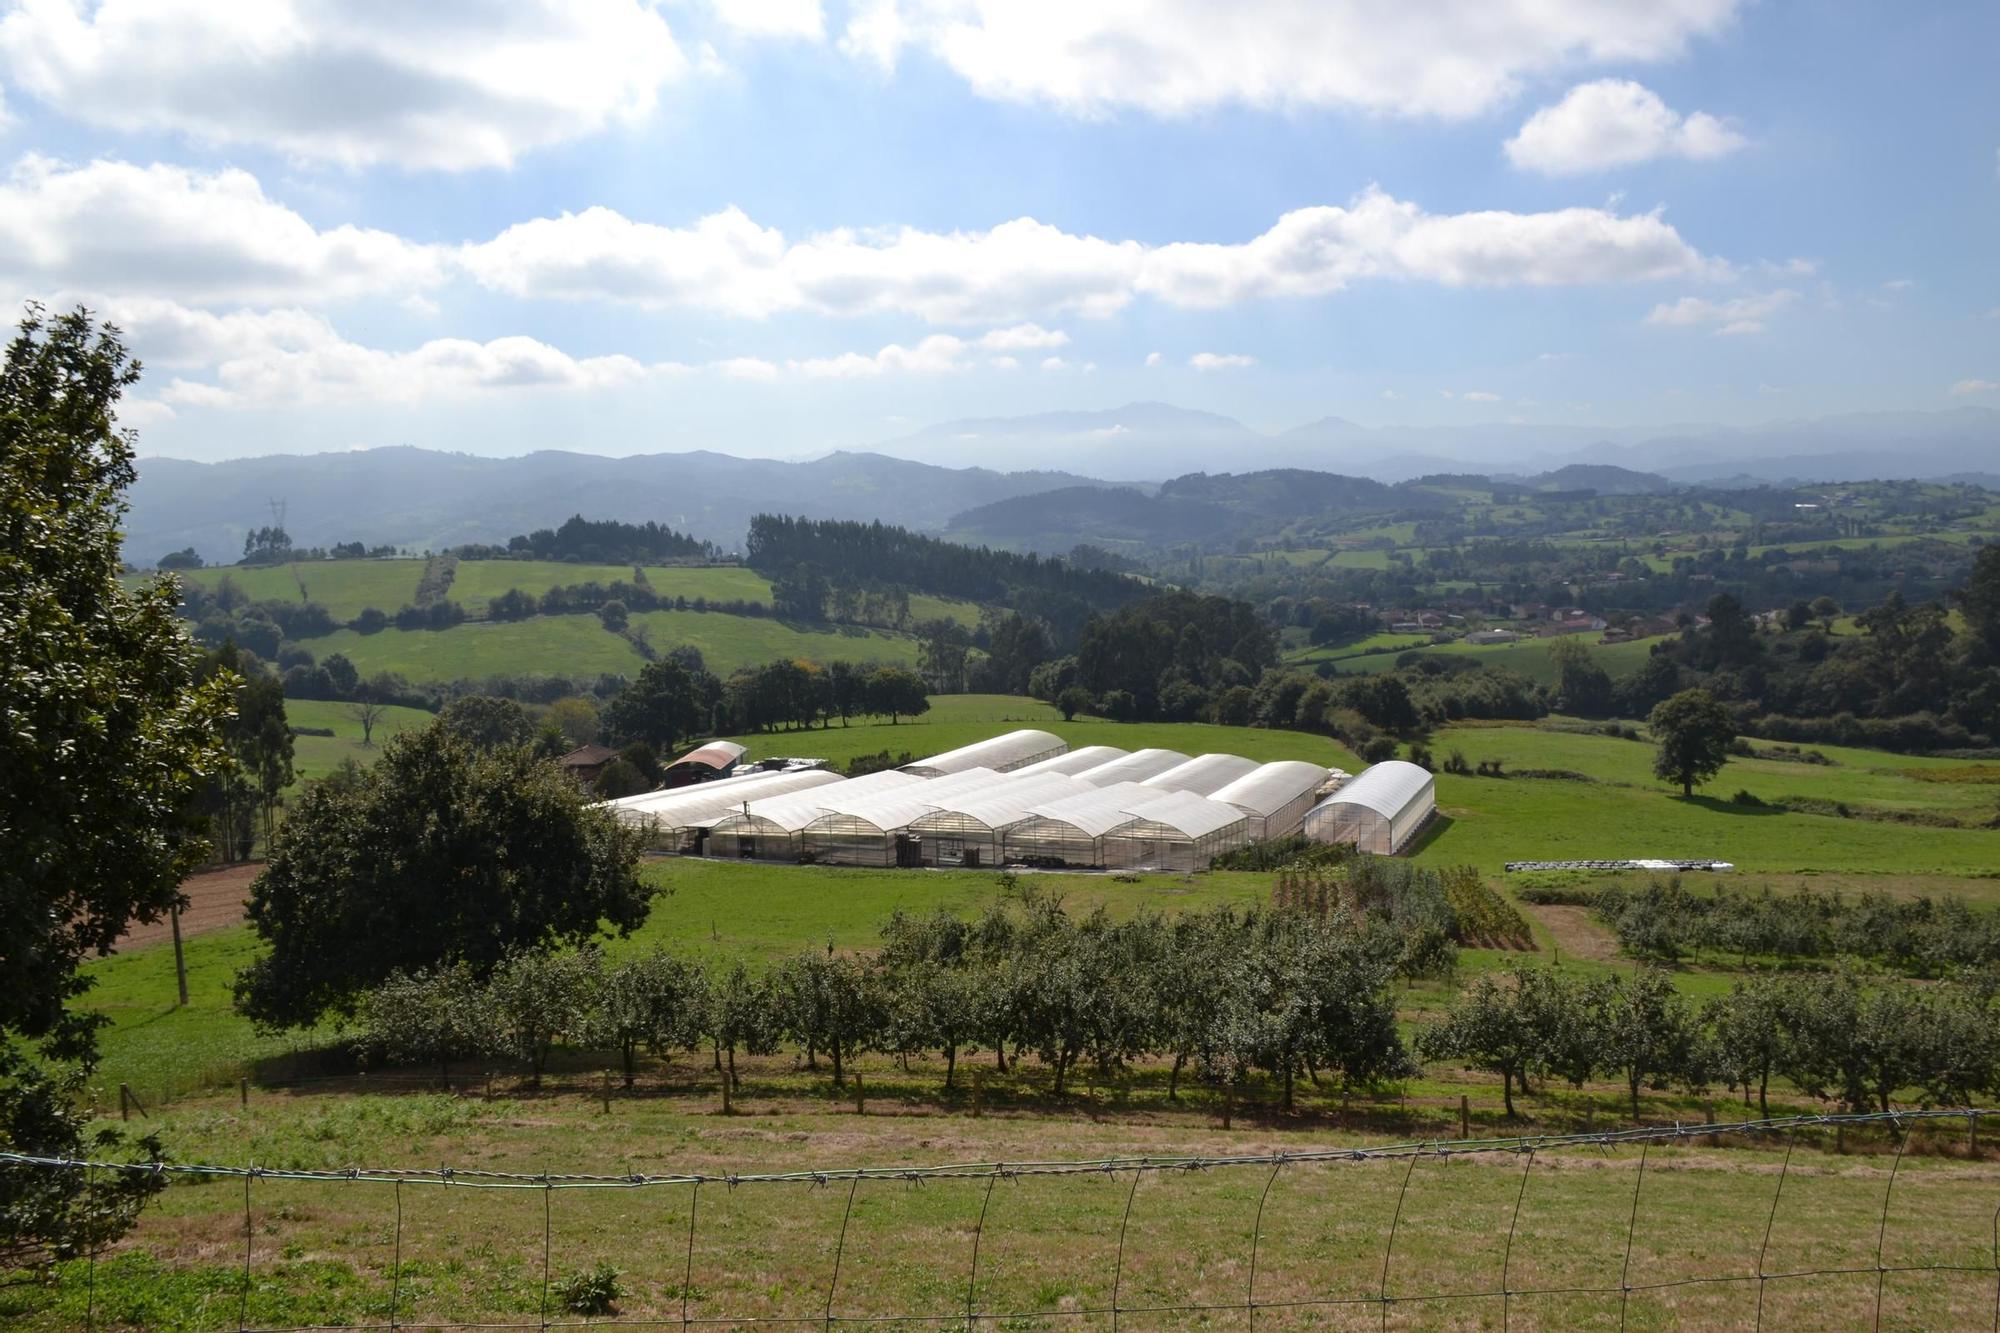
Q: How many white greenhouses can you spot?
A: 13